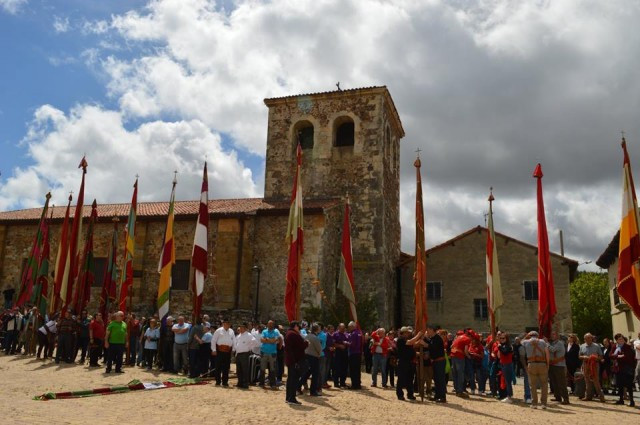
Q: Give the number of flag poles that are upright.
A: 15